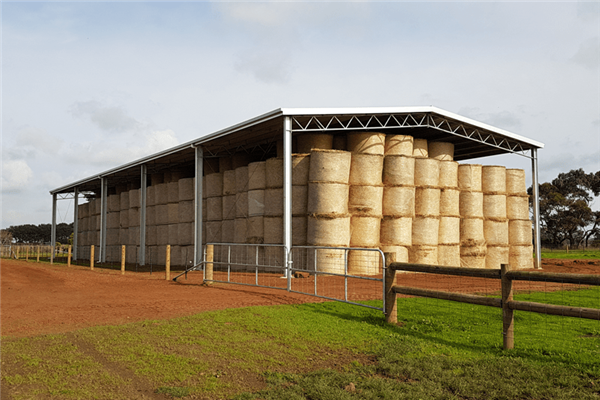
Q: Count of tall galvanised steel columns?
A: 7